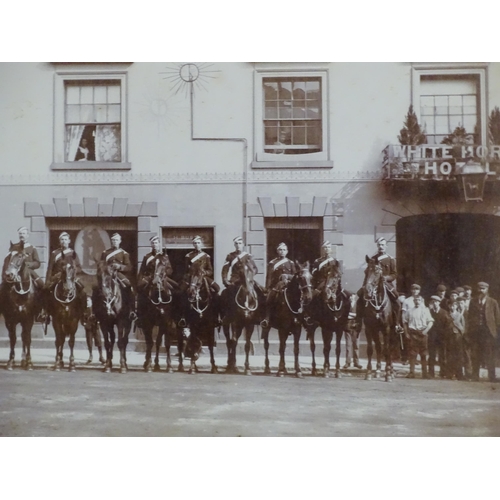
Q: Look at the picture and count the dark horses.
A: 9